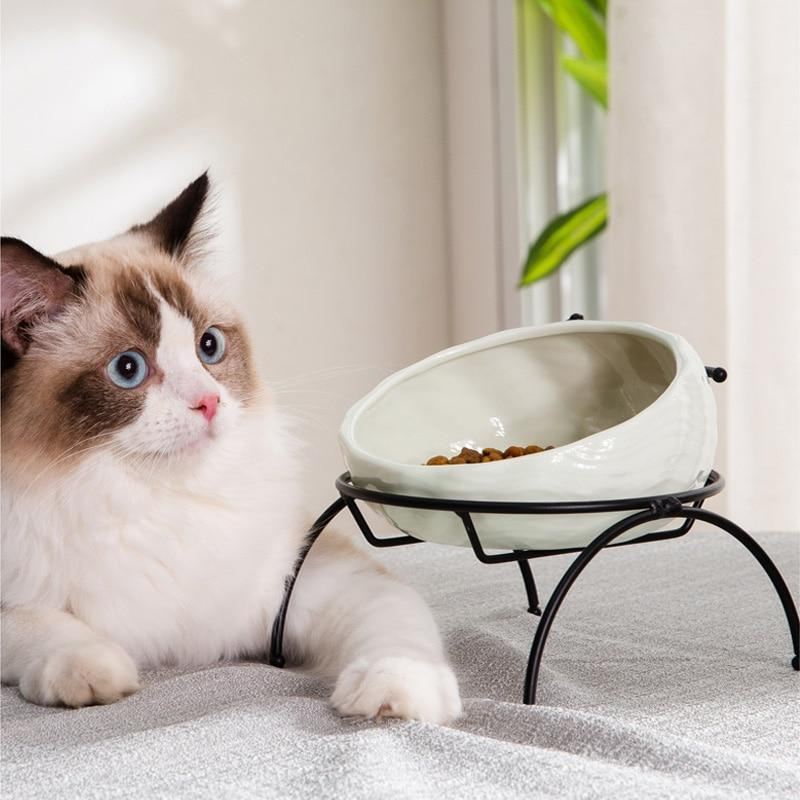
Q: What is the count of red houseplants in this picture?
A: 0